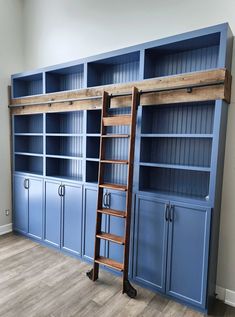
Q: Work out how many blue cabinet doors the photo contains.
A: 8